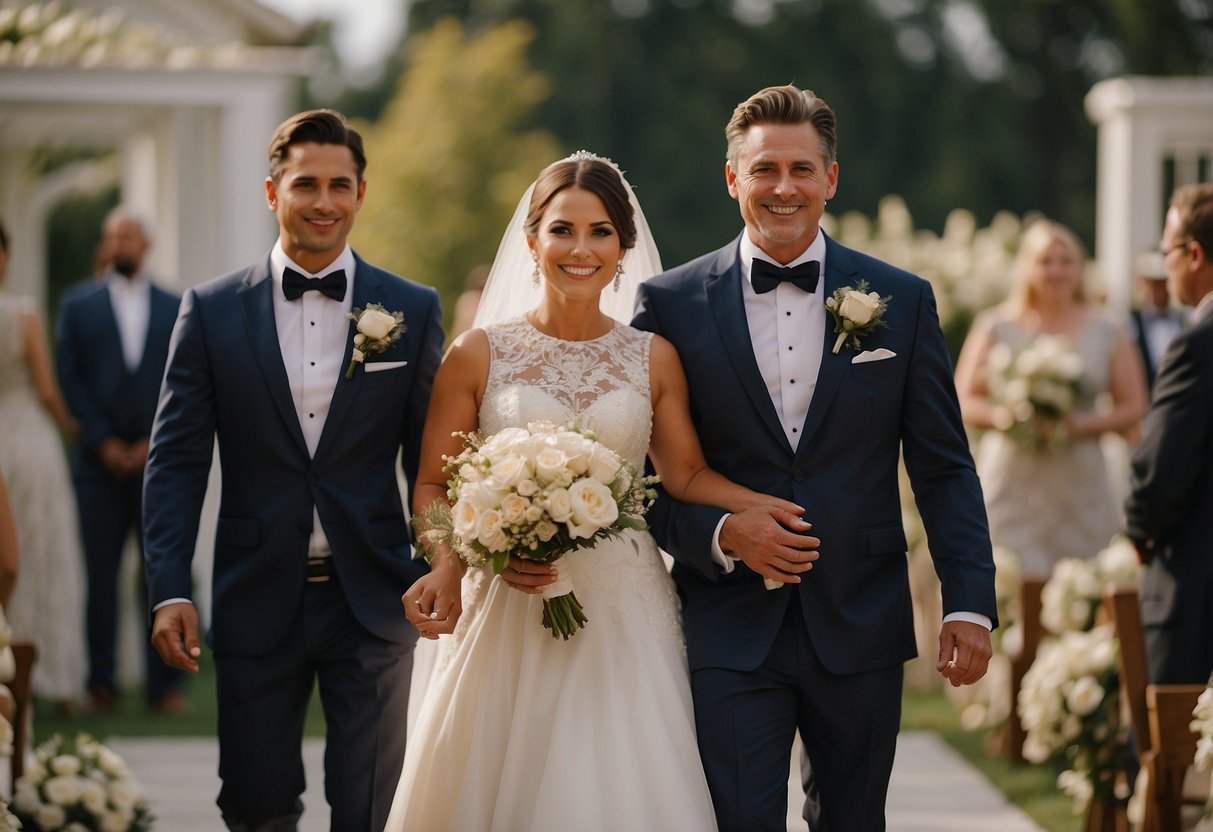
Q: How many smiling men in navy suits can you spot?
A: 2